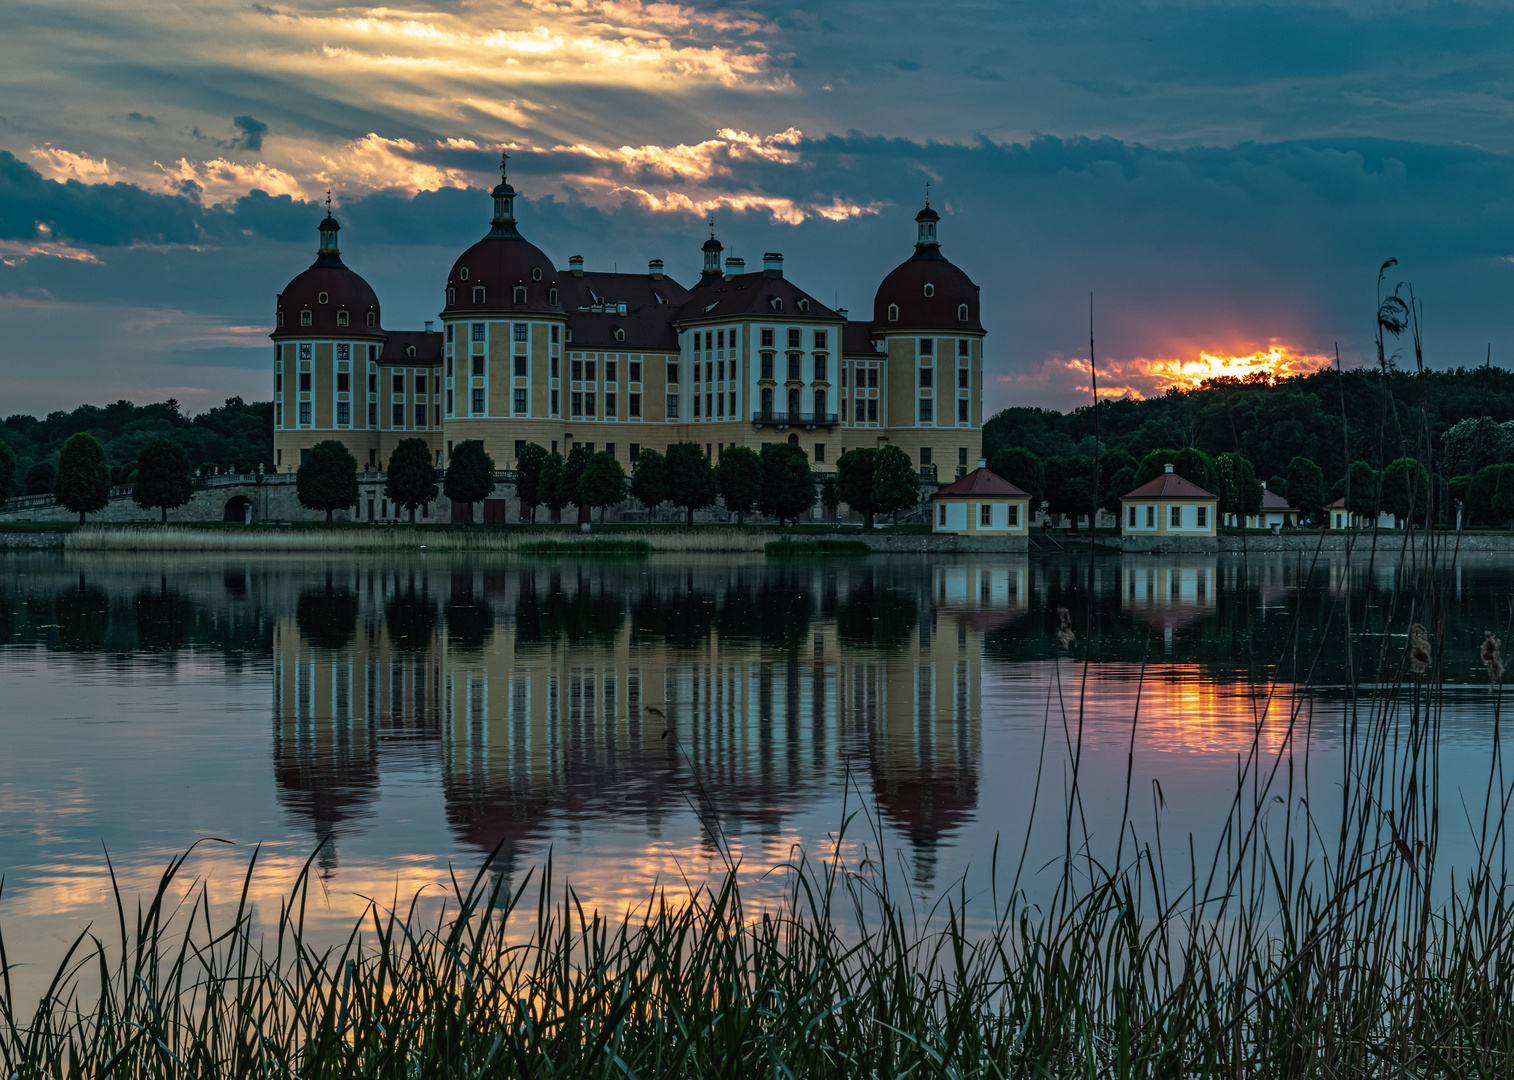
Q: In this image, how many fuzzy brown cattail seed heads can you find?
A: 3